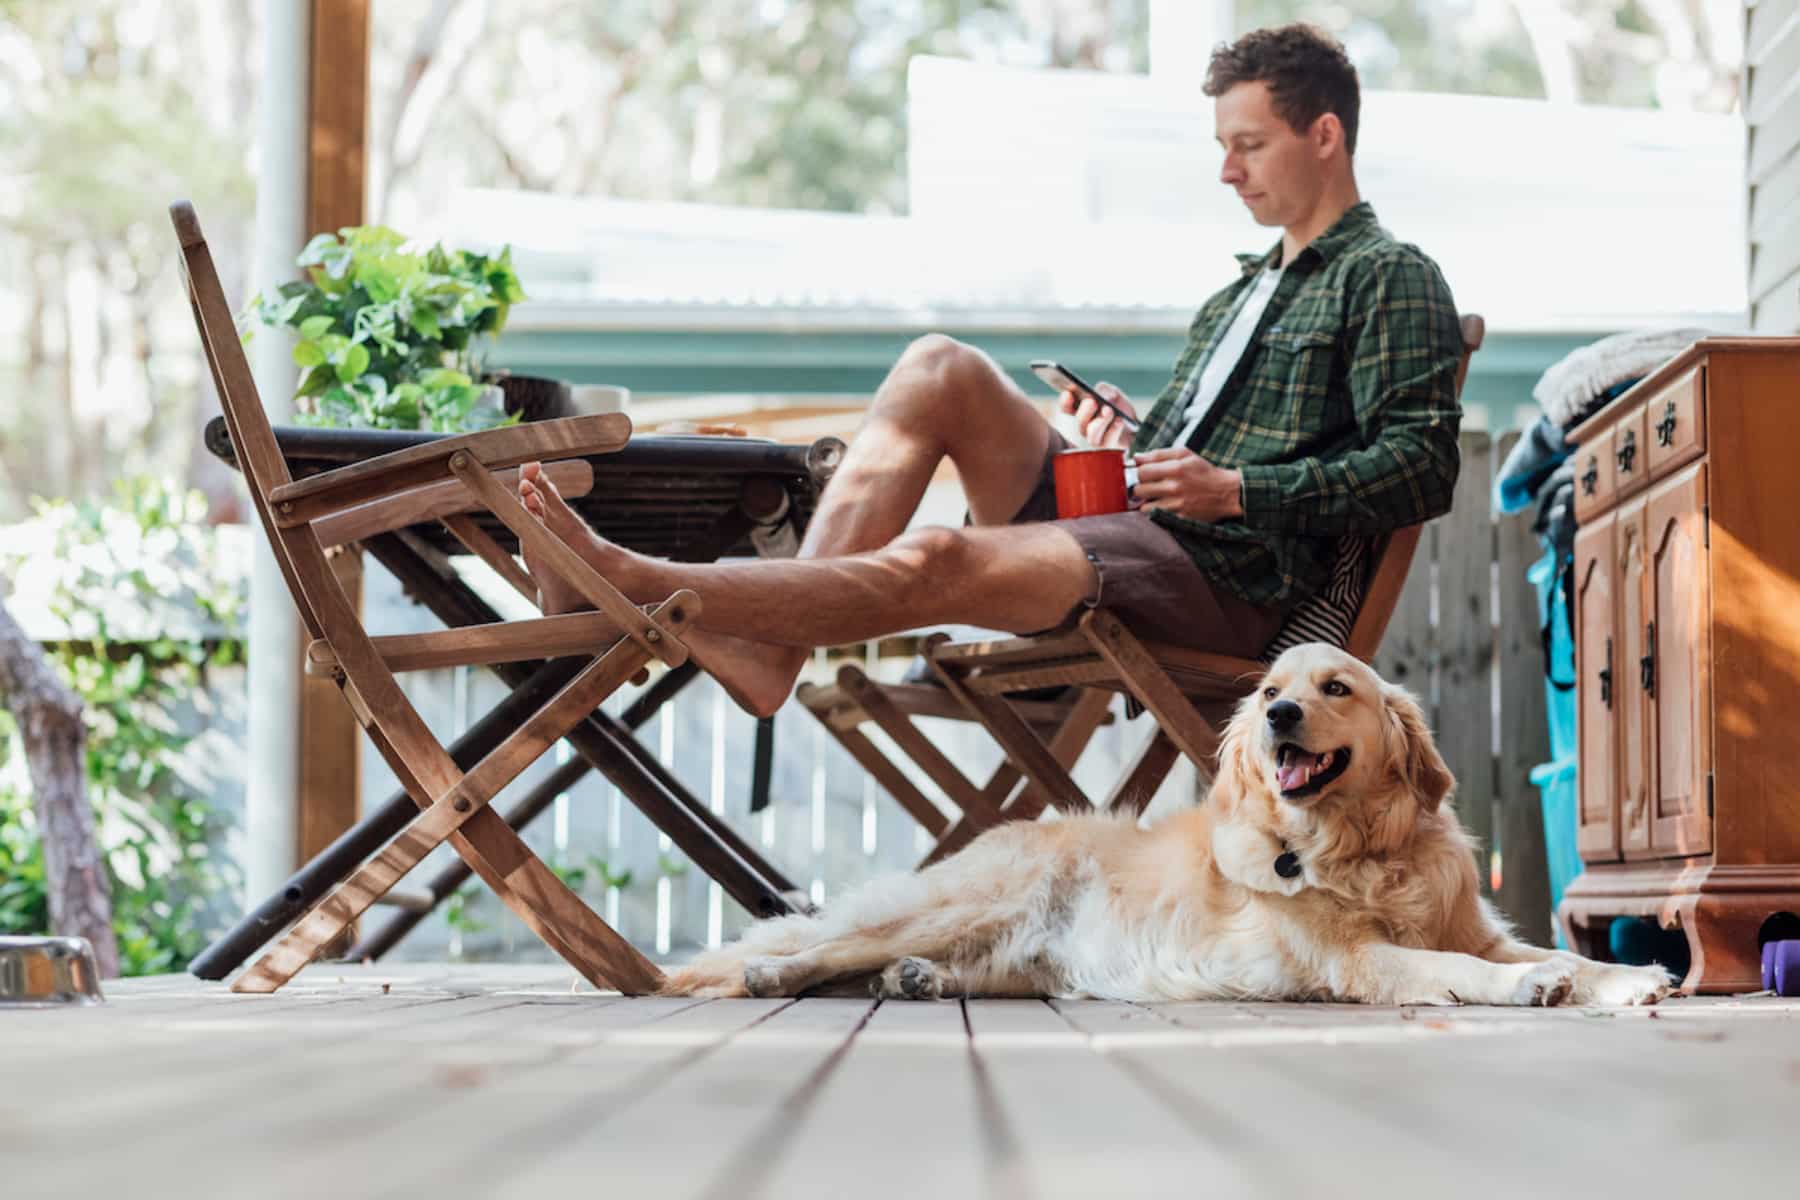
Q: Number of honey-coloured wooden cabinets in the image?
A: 1